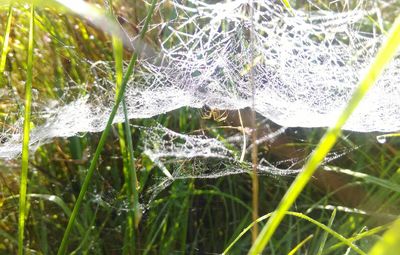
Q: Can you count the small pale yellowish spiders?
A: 1